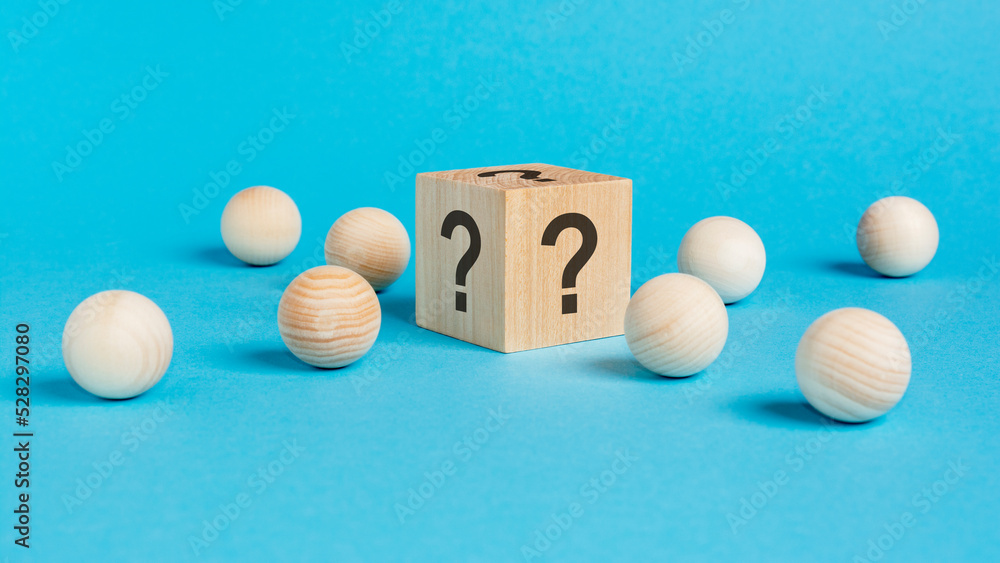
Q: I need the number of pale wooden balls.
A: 8